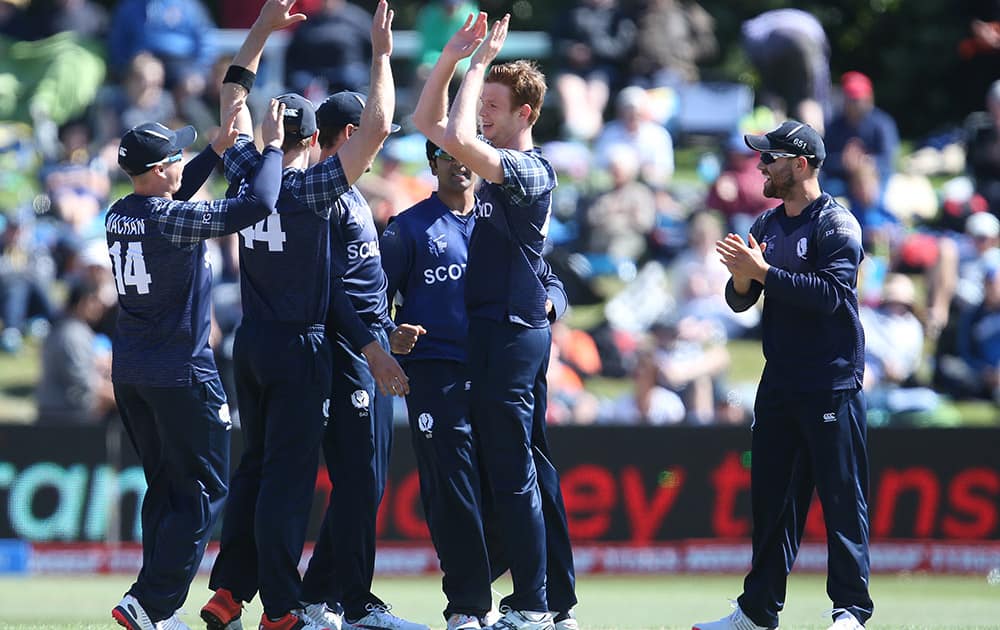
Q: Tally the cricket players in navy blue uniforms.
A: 6